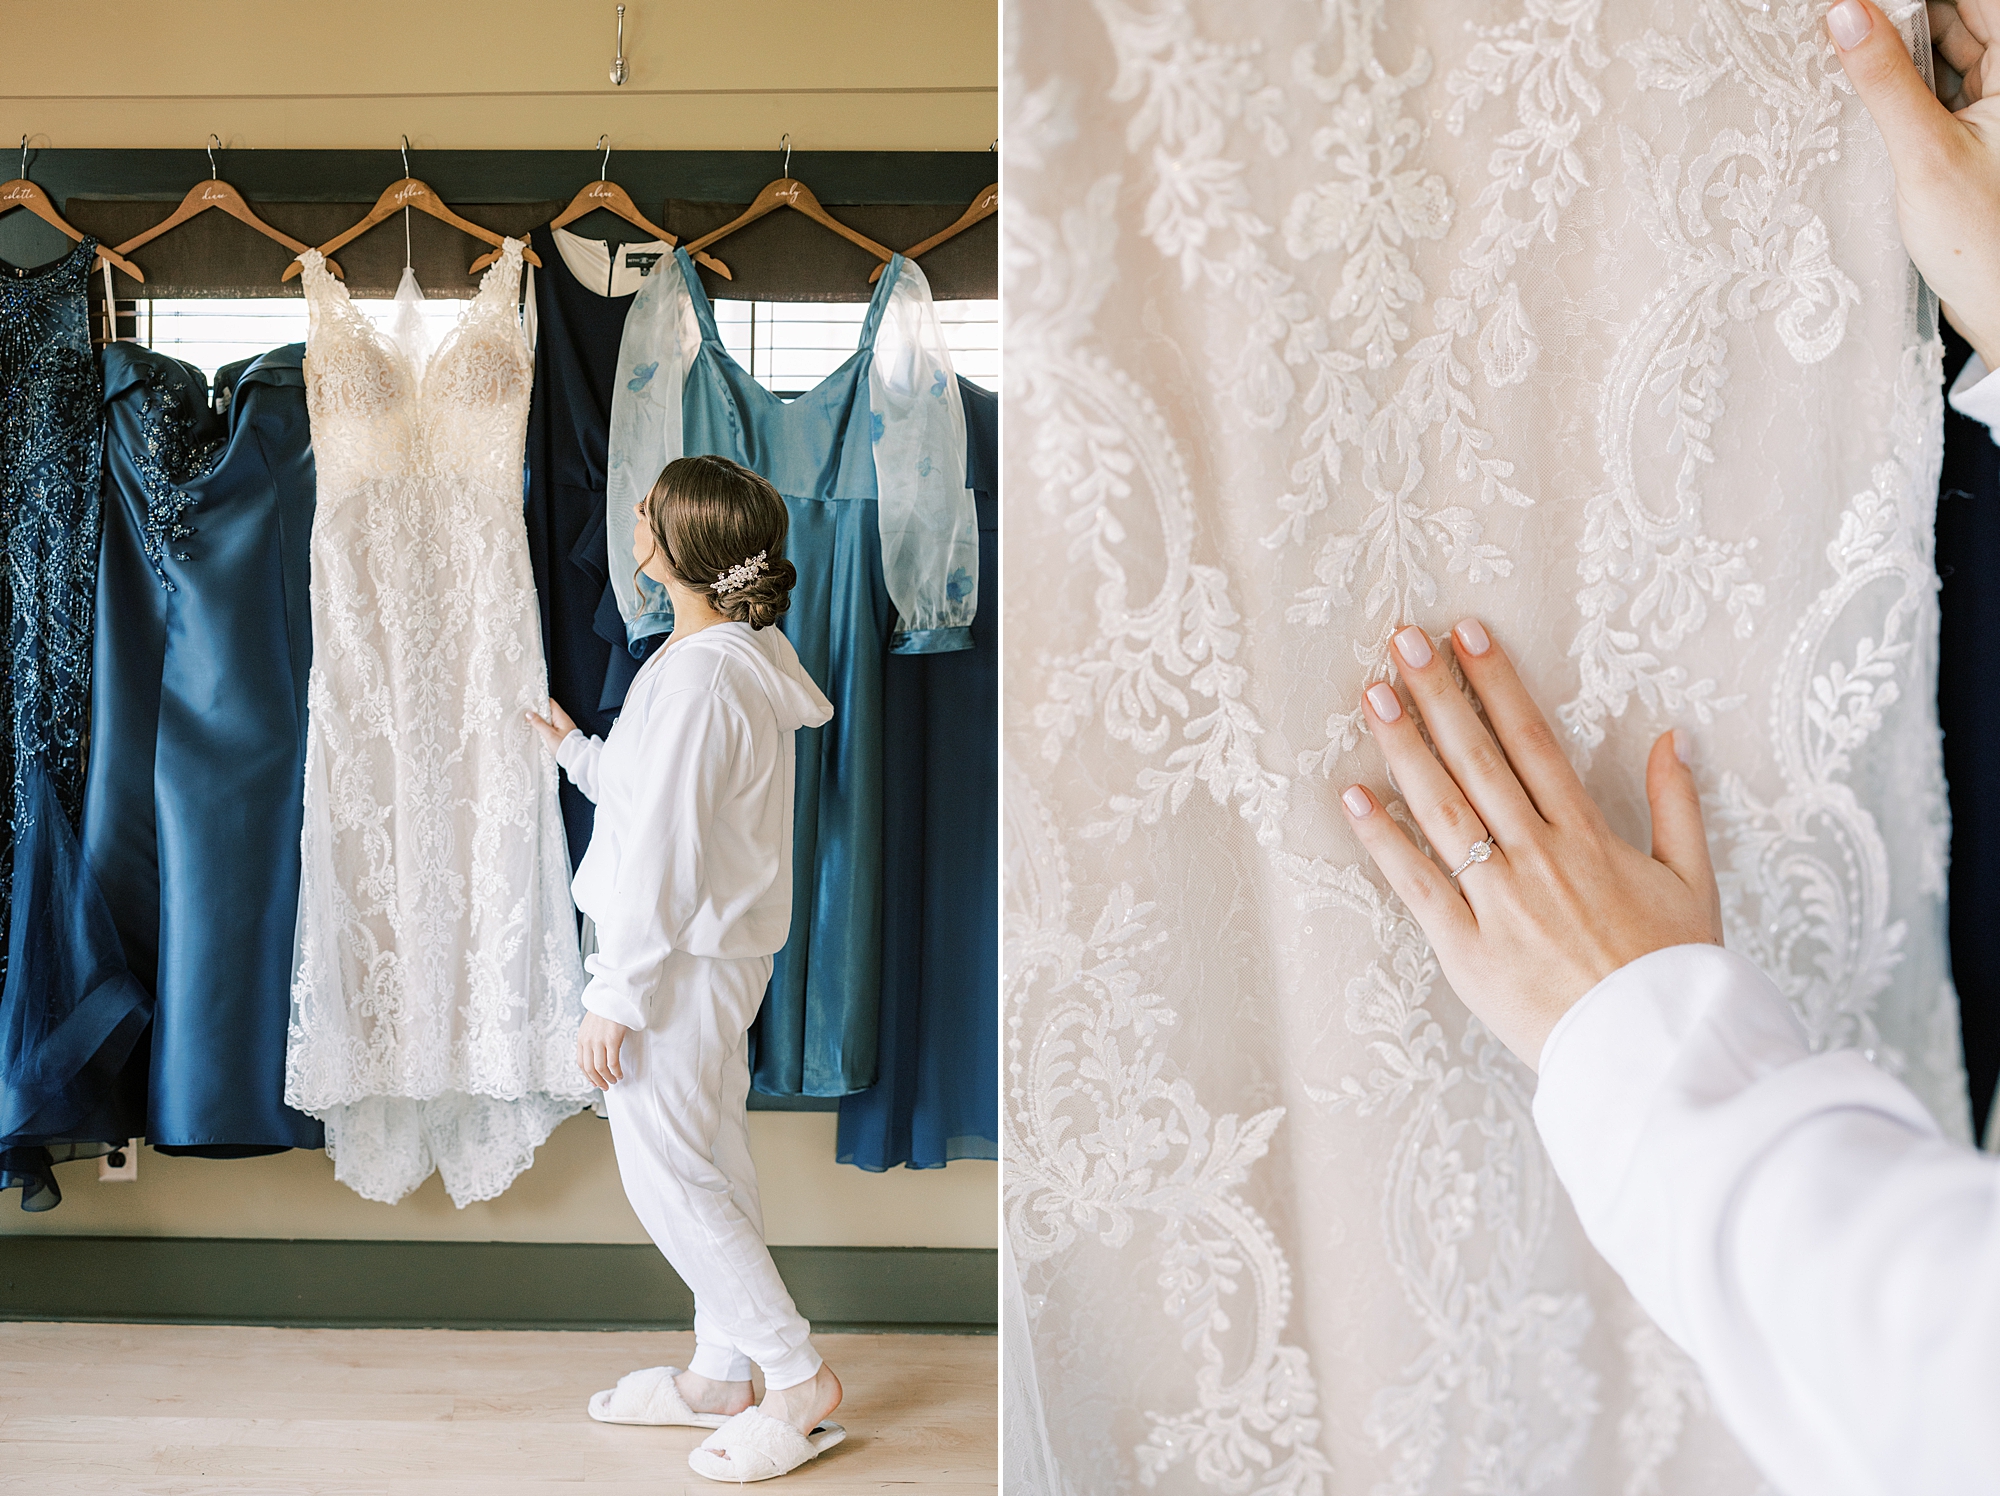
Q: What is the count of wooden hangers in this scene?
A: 6